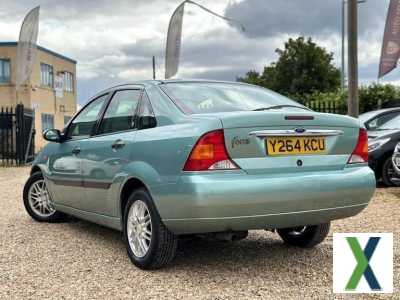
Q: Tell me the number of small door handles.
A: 2